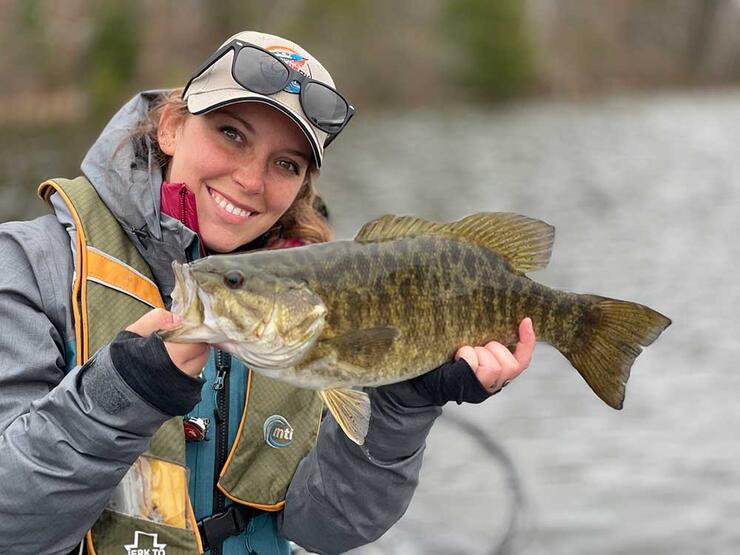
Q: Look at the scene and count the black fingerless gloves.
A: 2